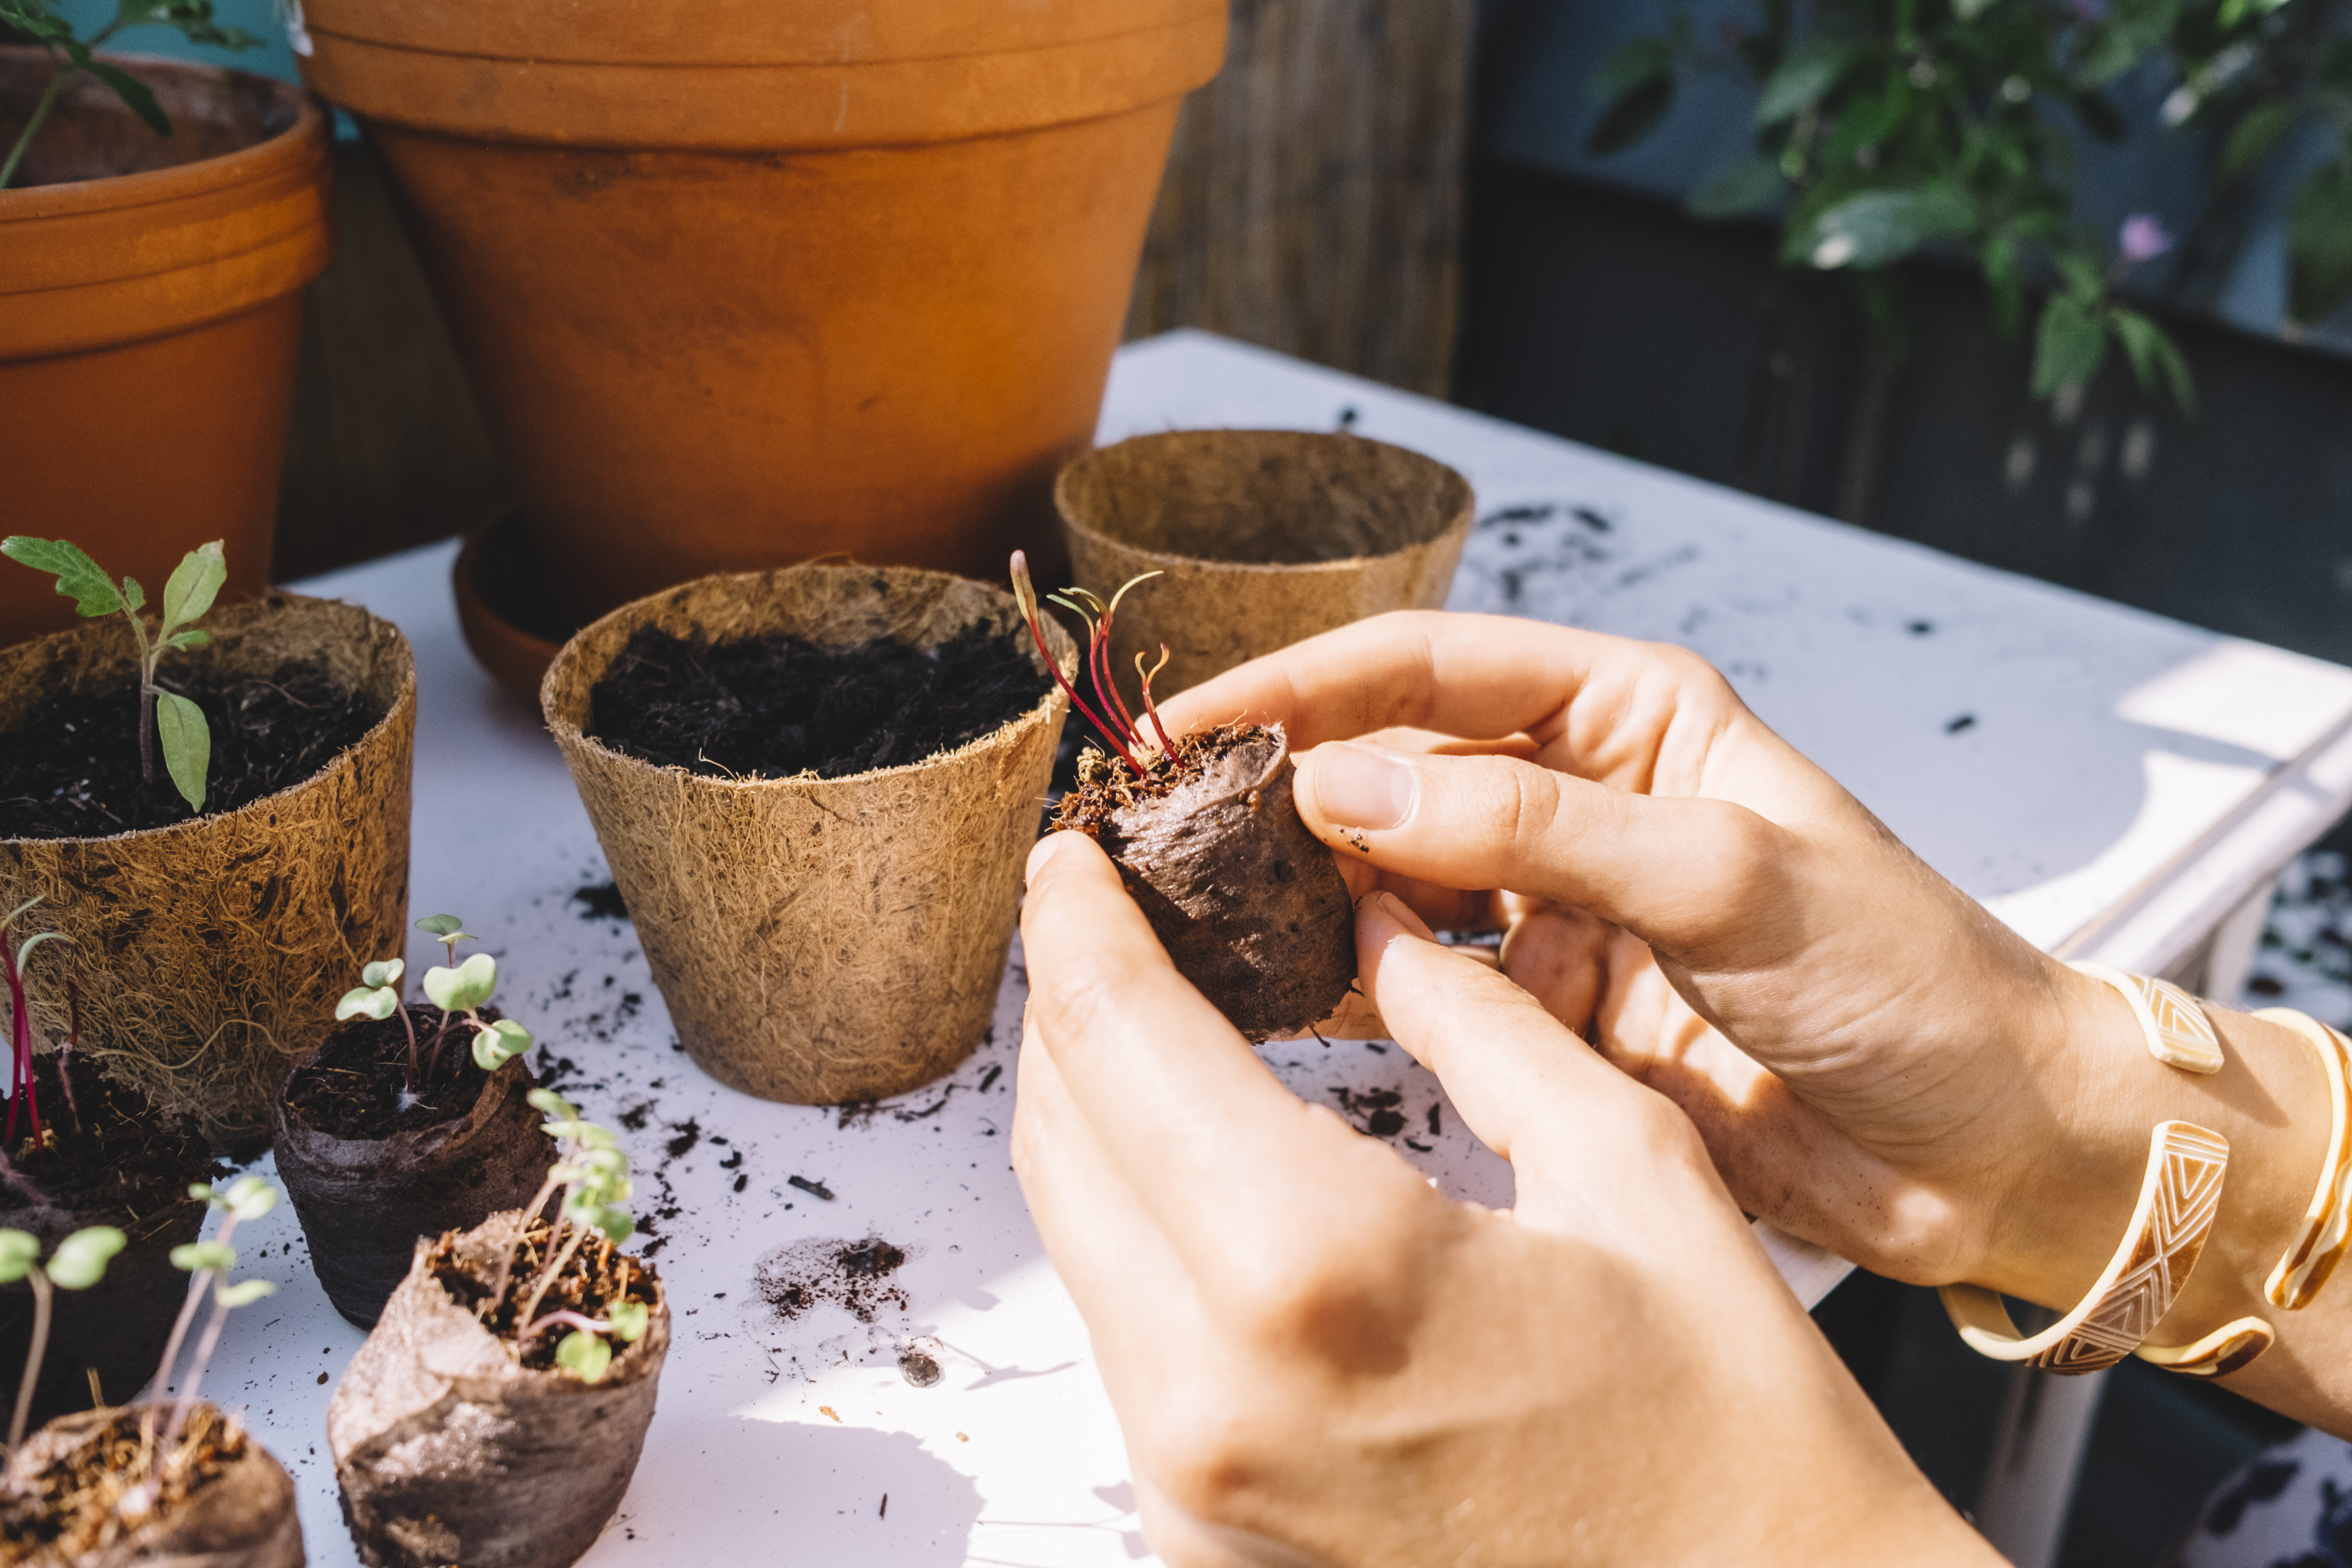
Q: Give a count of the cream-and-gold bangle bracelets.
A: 2